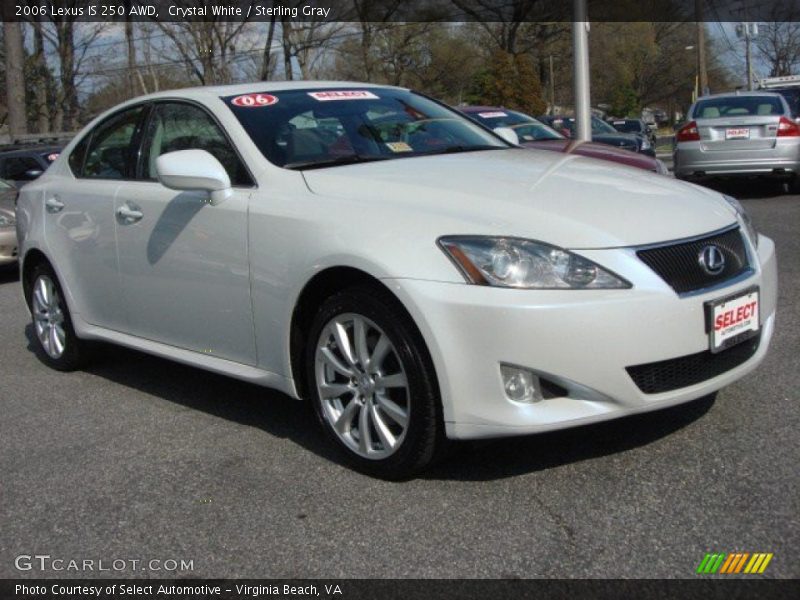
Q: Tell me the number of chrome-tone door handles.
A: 2